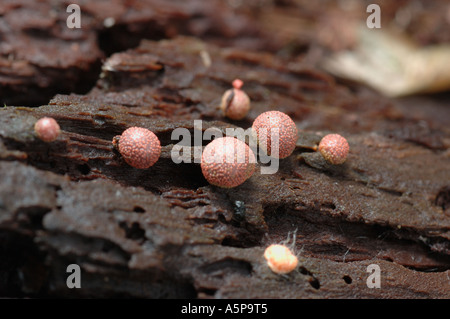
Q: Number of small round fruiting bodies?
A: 7